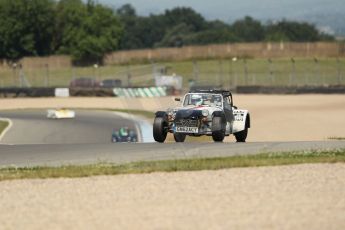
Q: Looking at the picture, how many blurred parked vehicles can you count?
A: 2